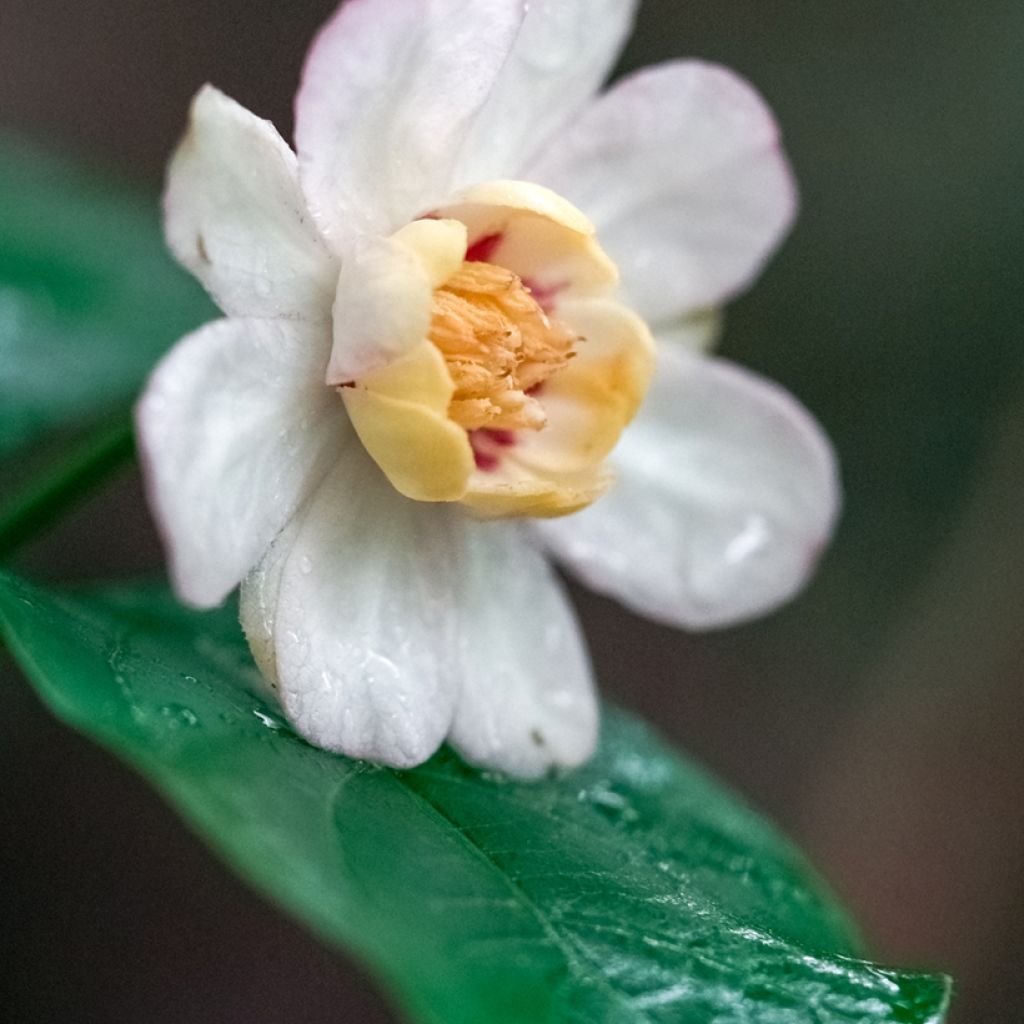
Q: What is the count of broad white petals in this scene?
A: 8